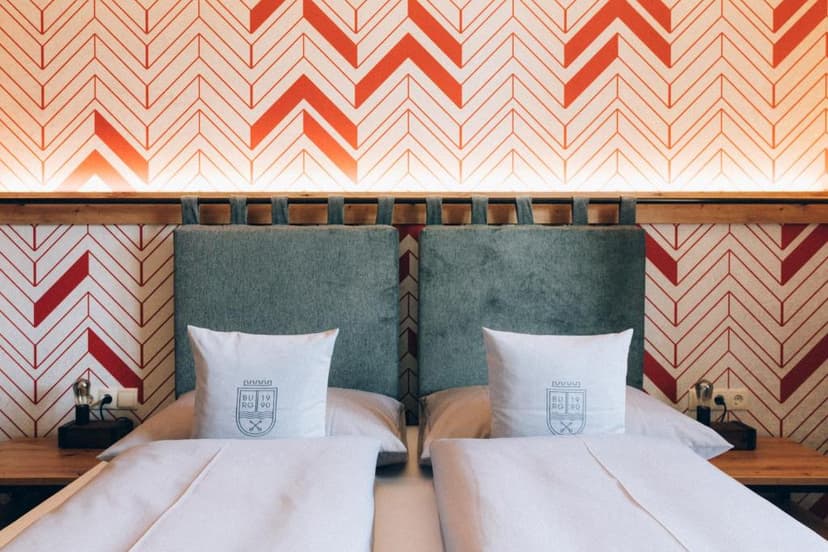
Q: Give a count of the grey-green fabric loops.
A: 10